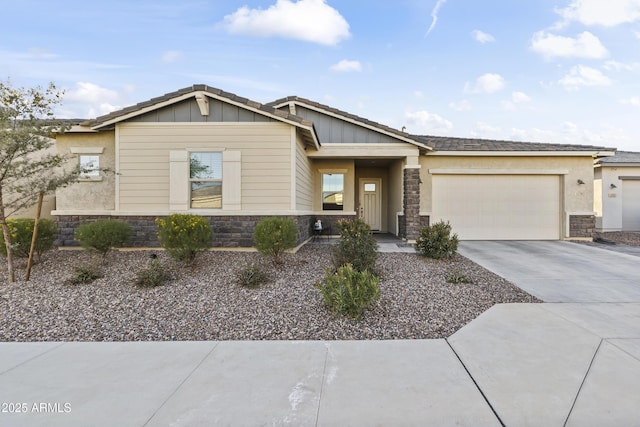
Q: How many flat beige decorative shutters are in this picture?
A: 2